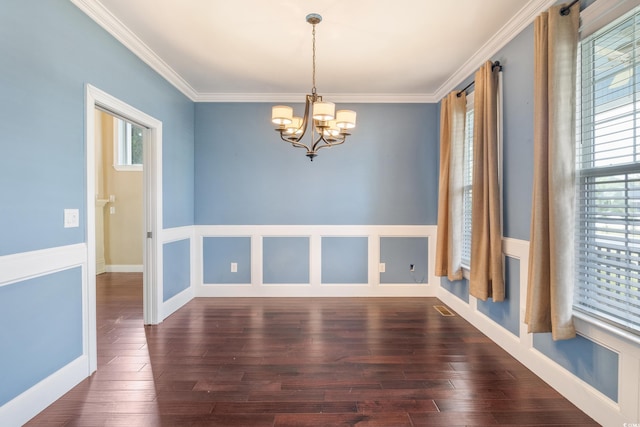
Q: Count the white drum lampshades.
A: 5